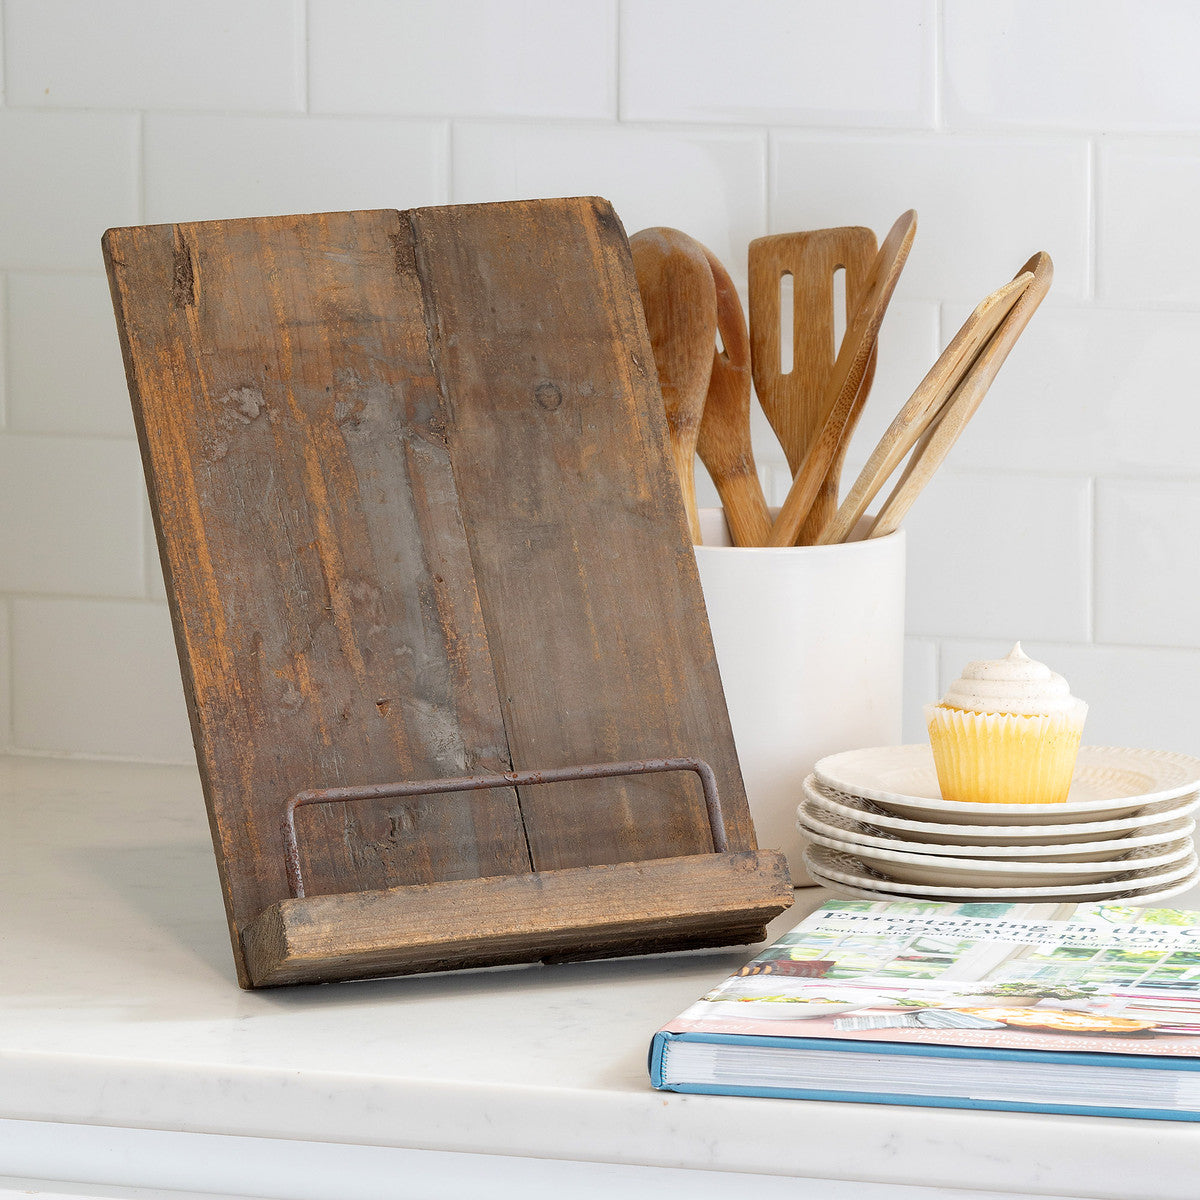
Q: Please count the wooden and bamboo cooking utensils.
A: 6